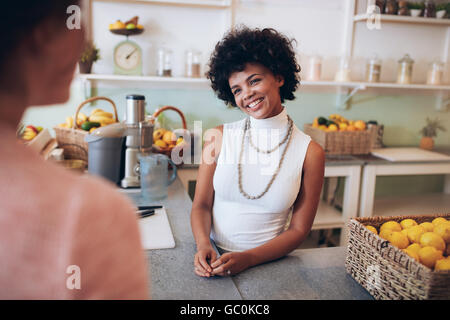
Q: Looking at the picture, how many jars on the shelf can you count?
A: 7